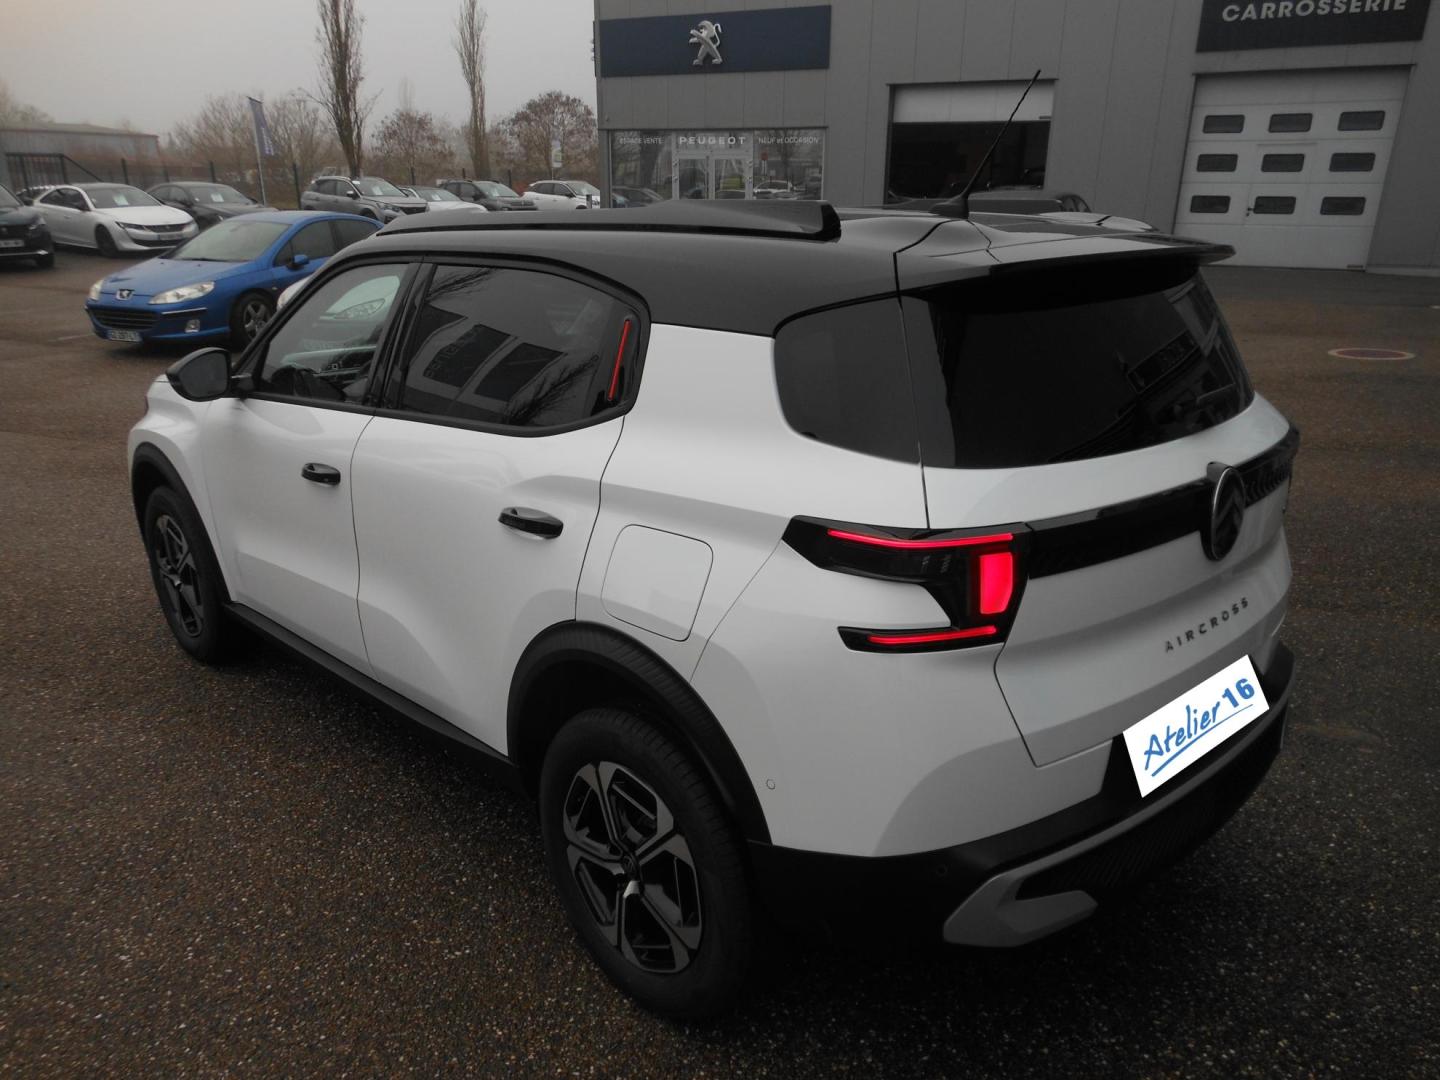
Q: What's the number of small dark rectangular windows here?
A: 9